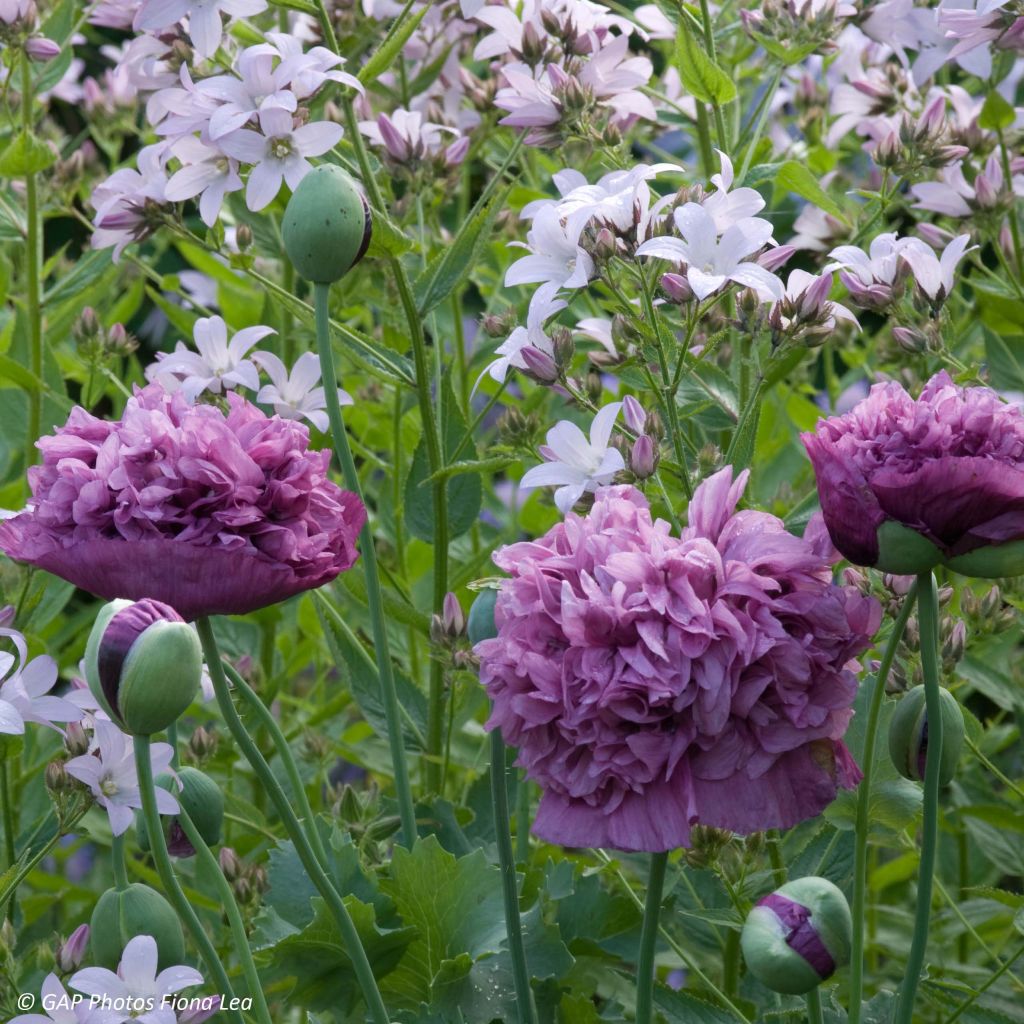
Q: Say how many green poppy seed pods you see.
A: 7